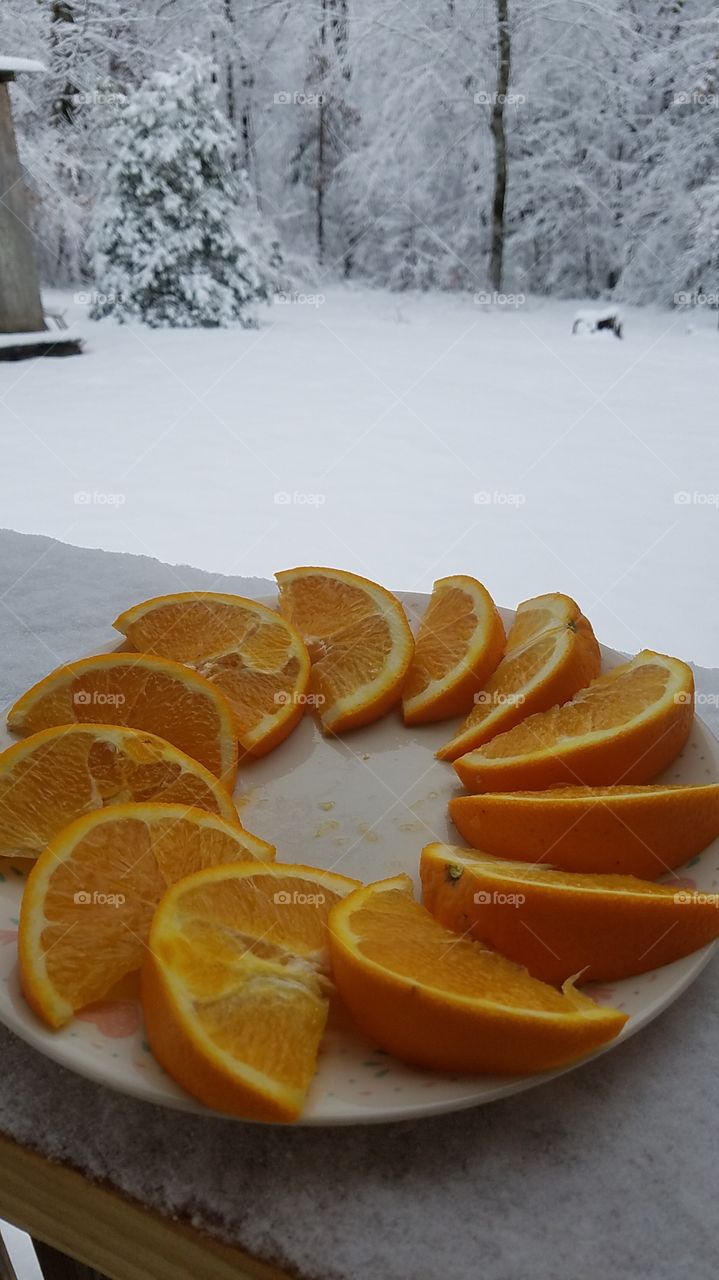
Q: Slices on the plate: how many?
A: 12